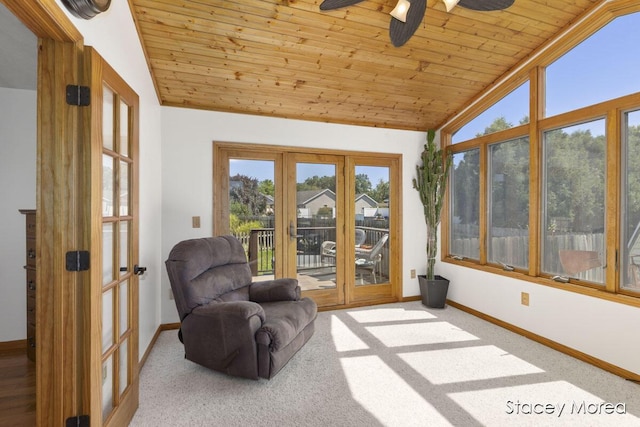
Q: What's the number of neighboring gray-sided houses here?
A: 2